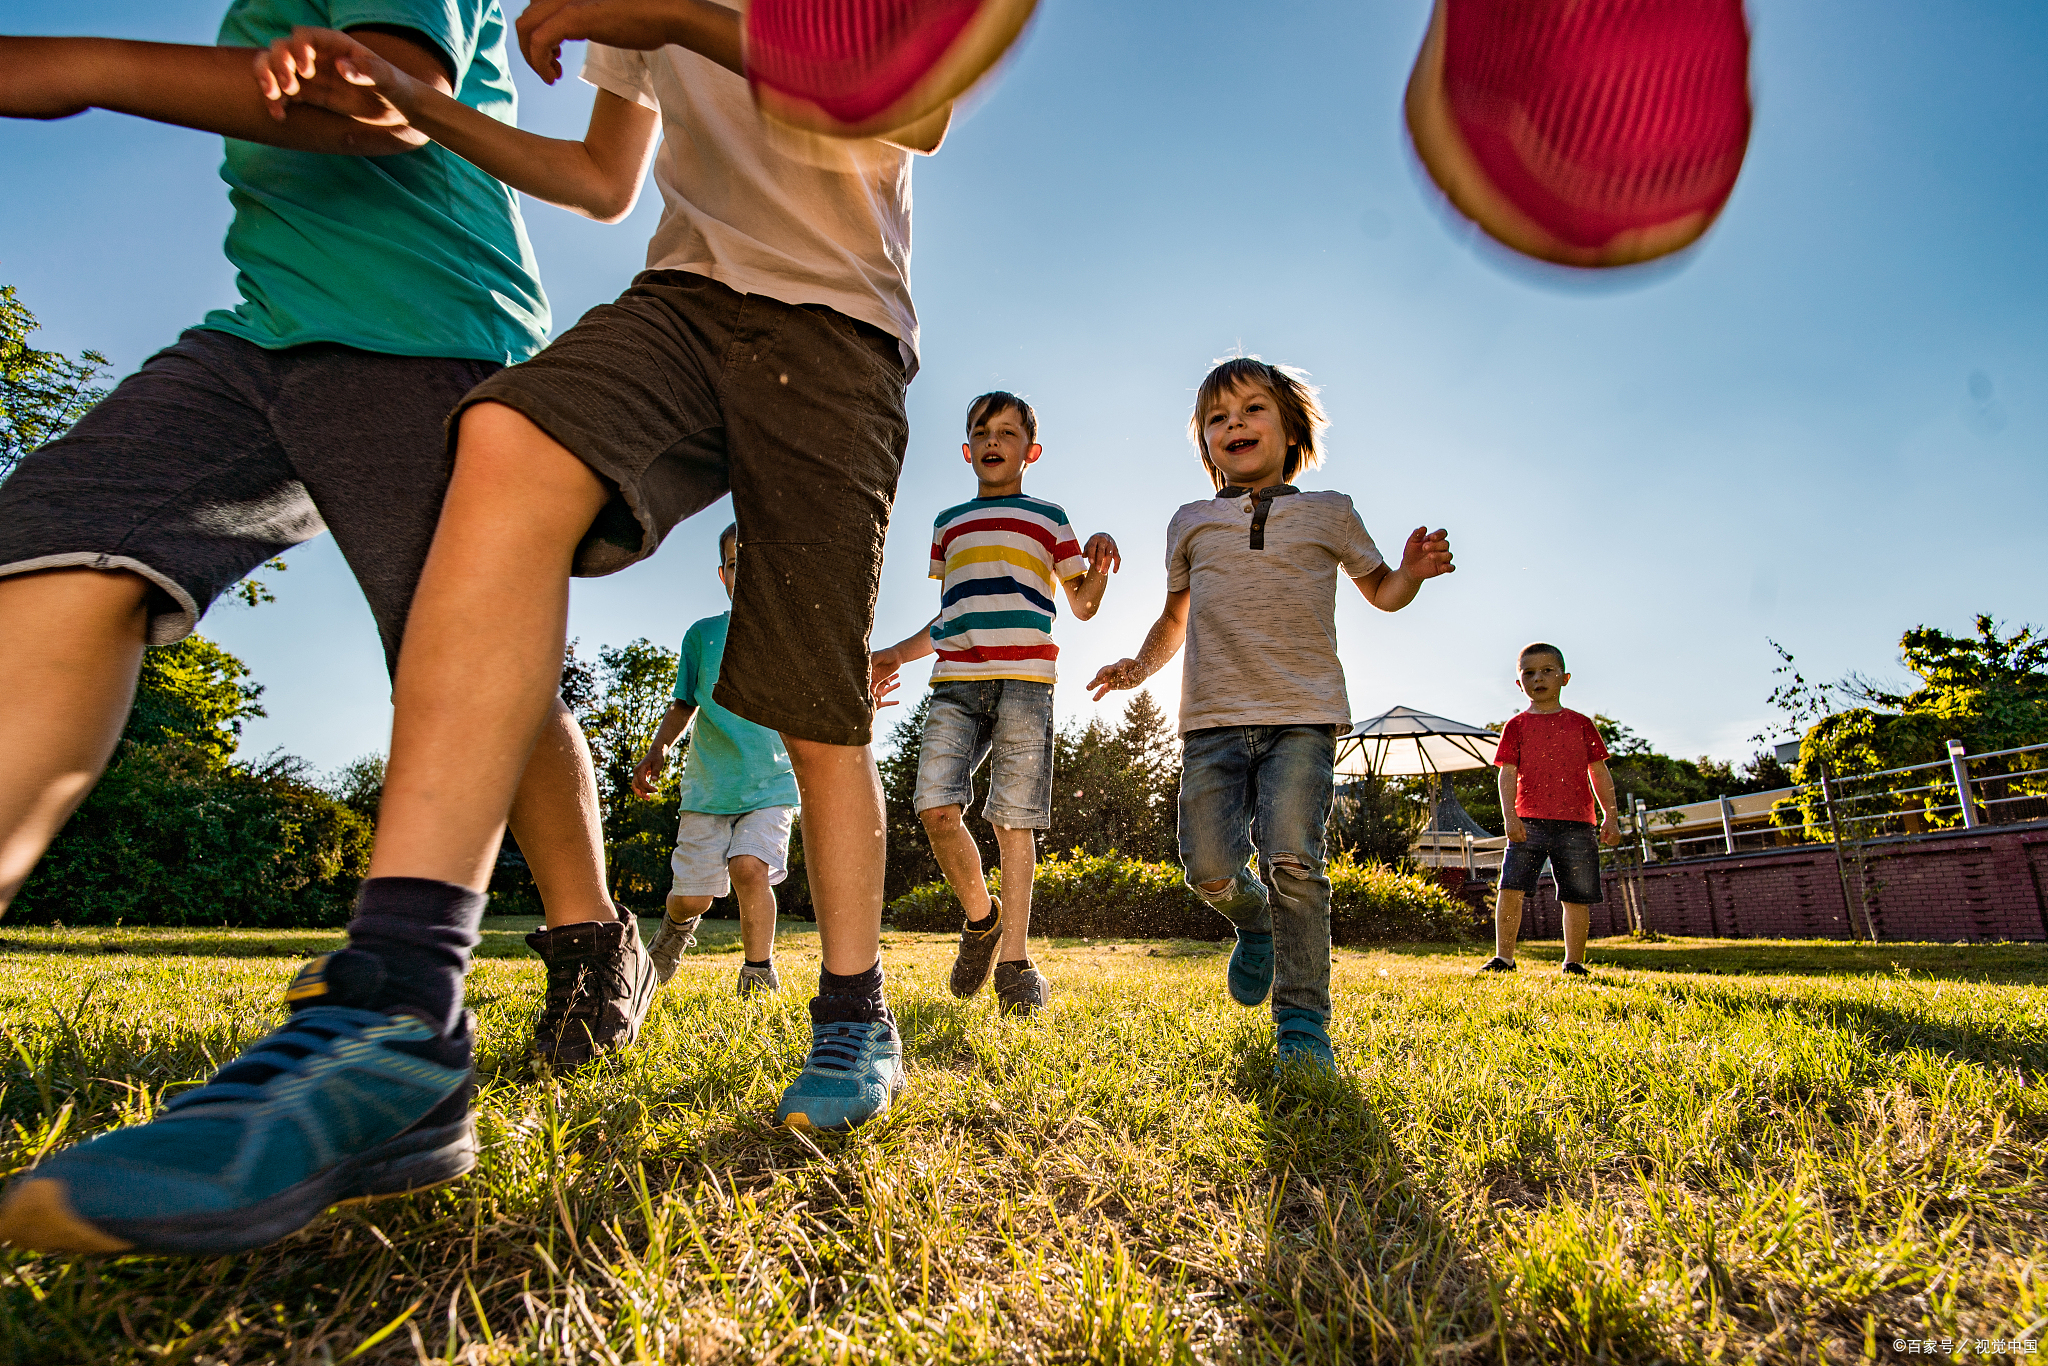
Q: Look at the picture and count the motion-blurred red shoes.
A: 2